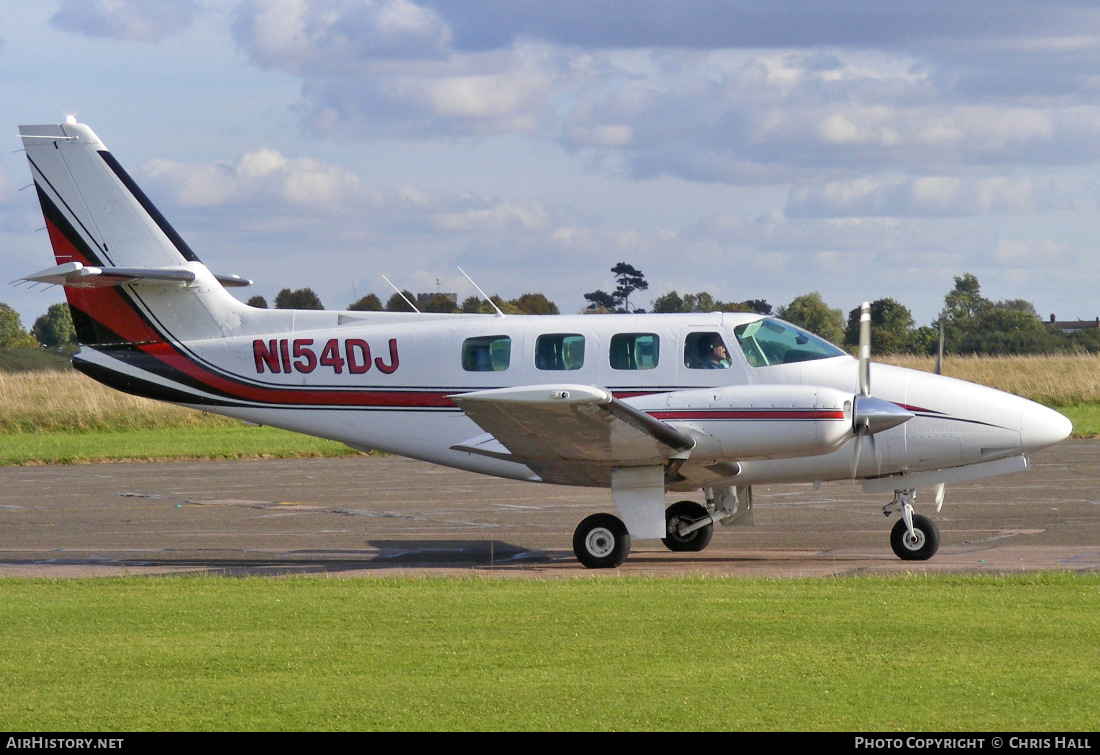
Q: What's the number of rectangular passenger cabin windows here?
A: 3